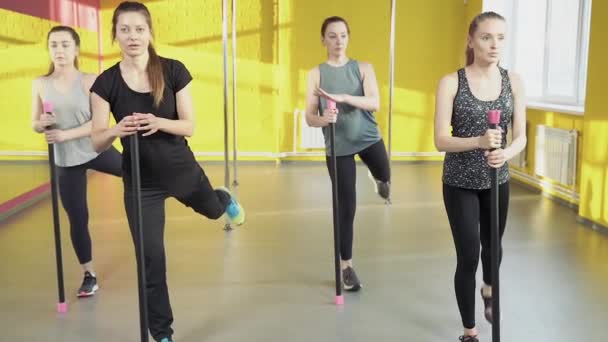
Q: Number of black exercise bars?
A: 4